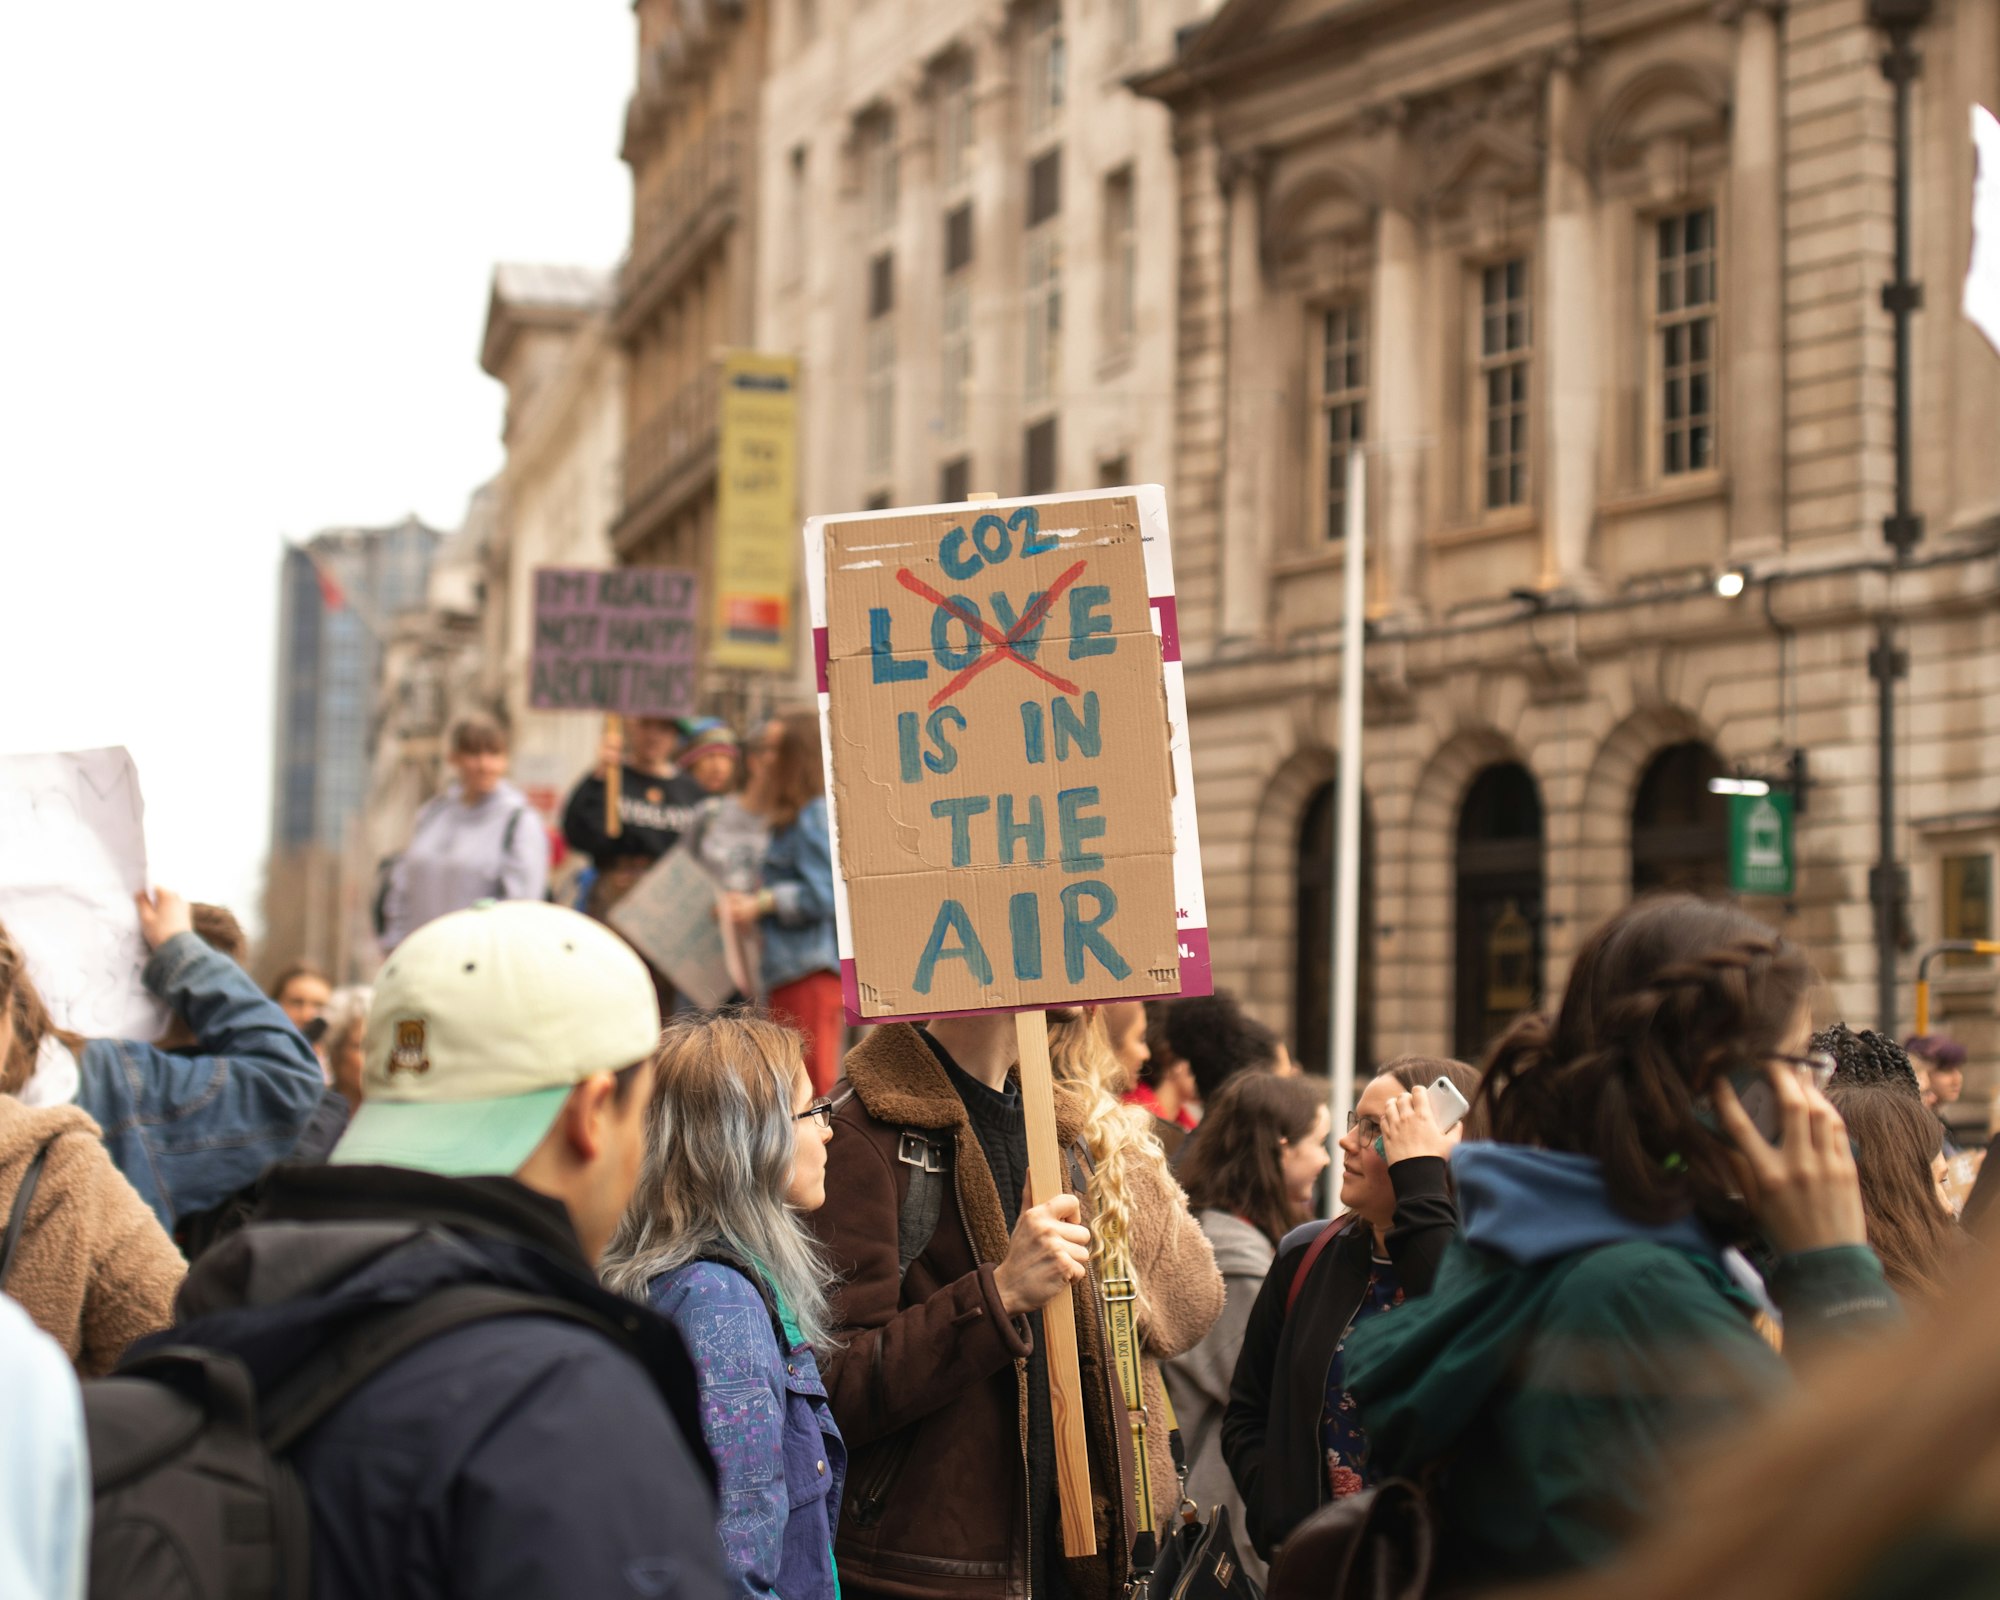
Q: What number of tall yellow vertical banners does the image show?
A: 1